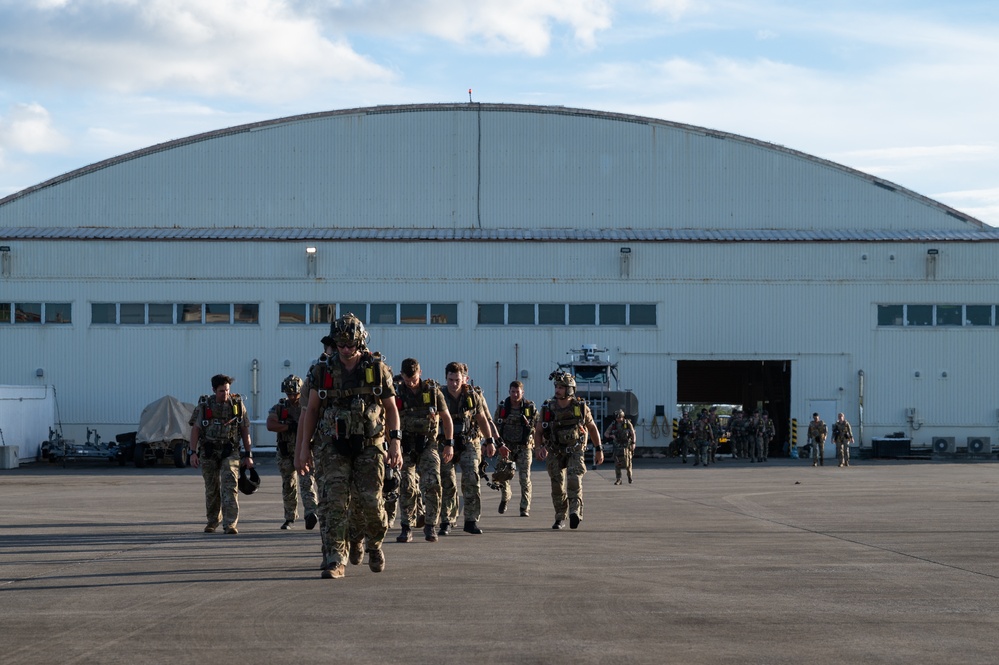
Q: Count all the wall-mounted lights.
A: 4